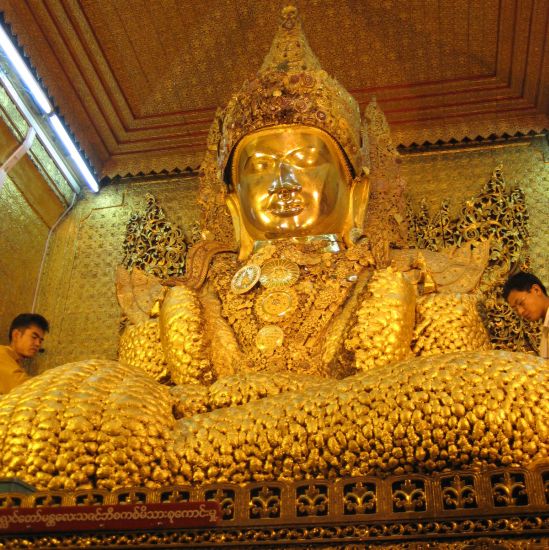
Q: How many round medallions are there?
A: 4